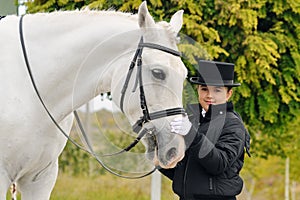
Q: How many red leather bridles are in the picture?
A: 0